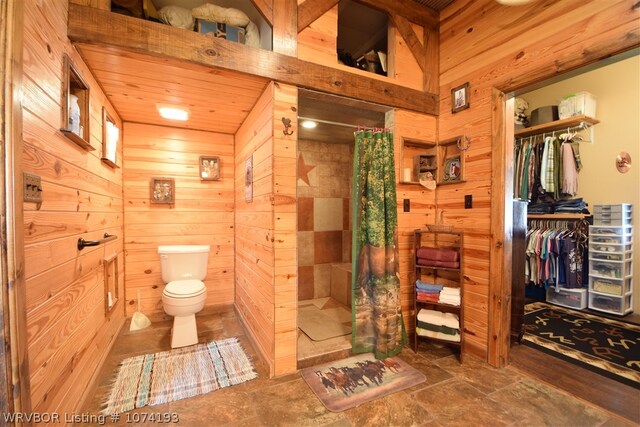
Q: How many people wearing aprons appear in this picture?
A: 0